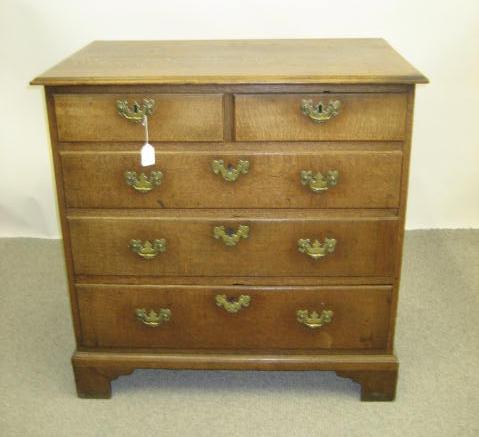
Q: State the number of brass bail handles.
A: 8